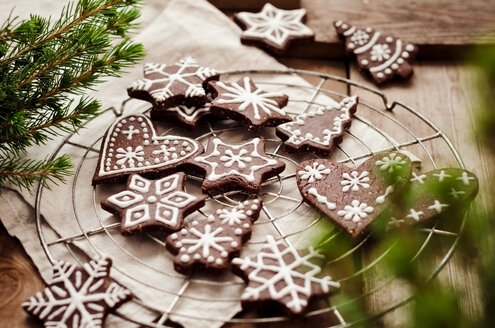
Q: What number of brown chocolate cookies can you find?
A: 14